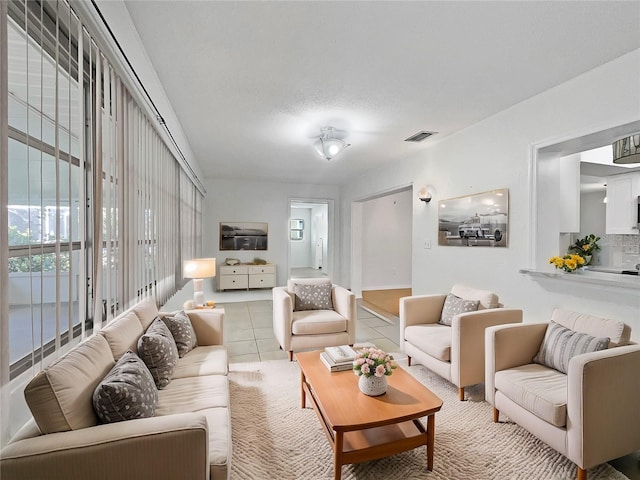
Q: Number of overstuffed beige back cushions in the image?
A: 6